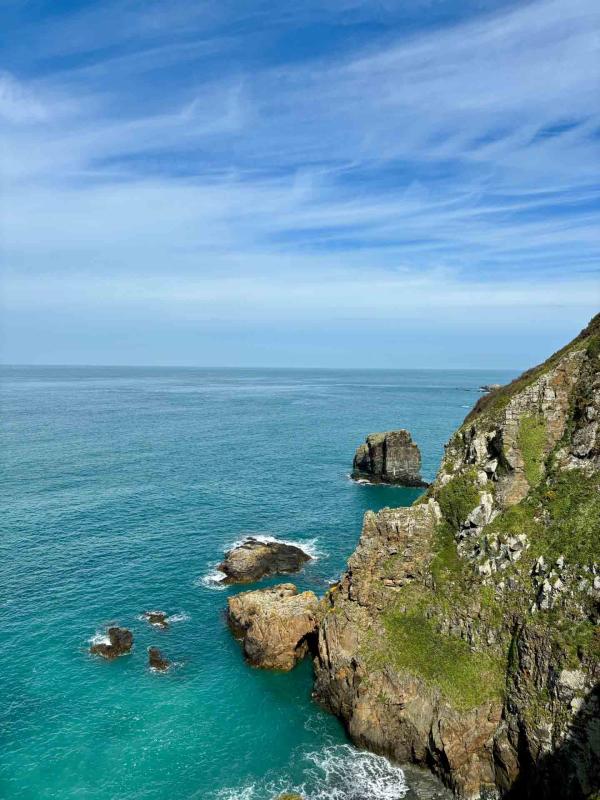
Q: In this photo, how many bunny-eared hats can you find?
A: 0